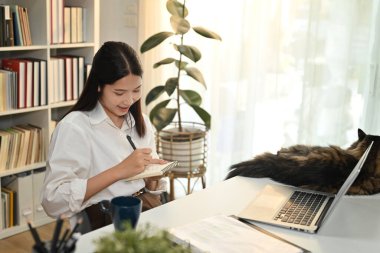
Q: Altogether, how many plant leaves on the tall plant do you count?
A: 14